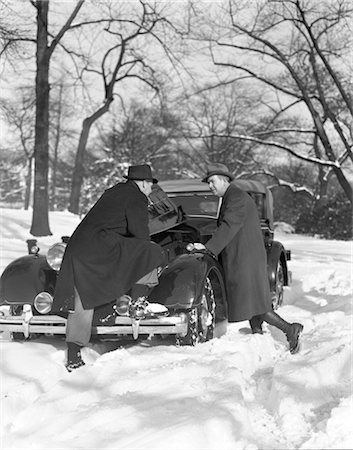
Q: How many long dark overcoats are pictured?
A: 2